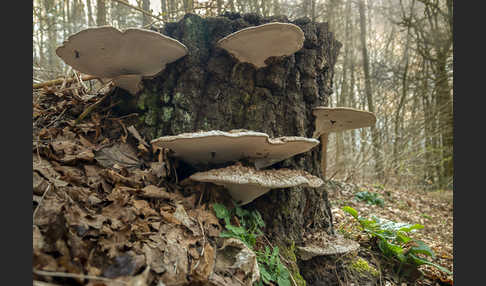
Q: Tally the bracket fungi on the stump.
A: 6